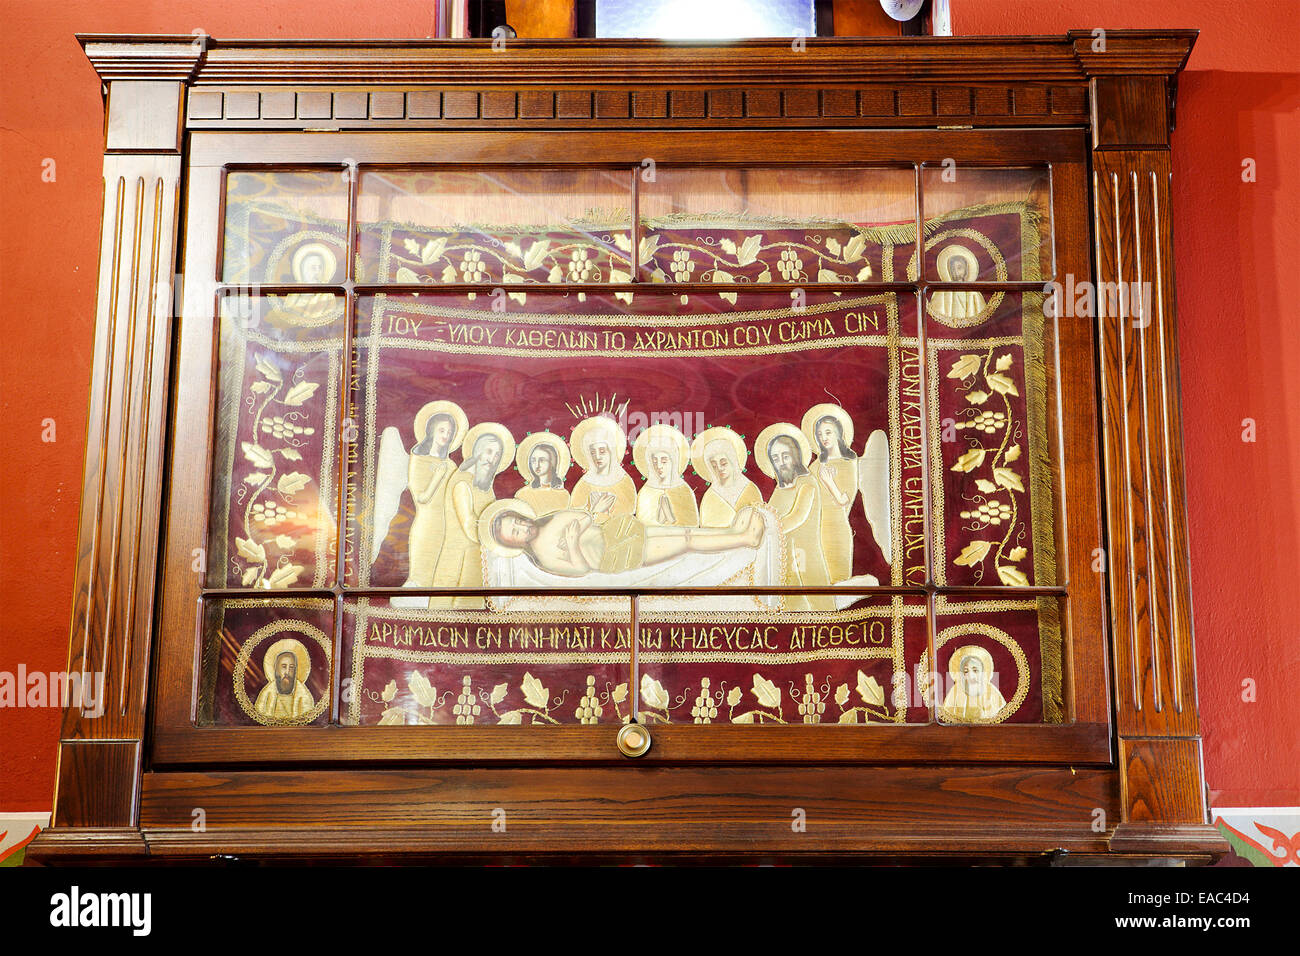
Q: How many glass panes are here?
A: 11